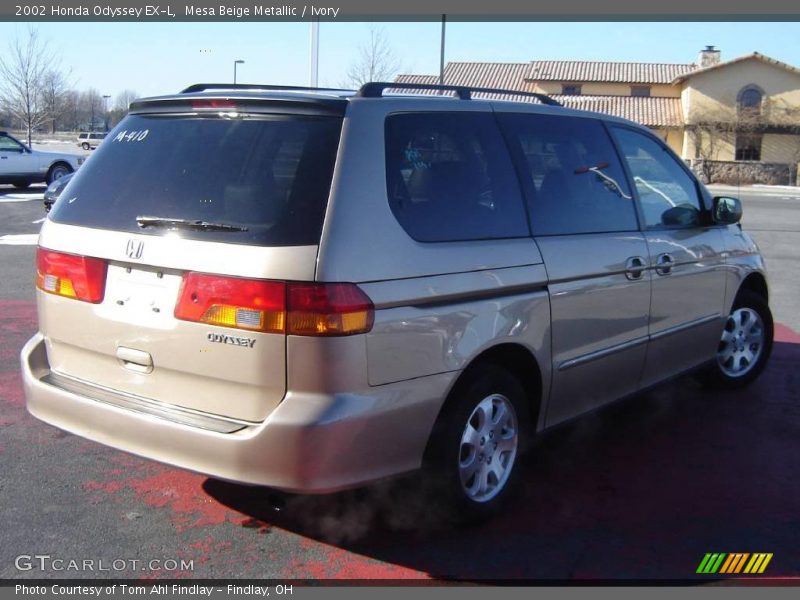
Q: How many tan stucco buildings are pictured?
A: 1